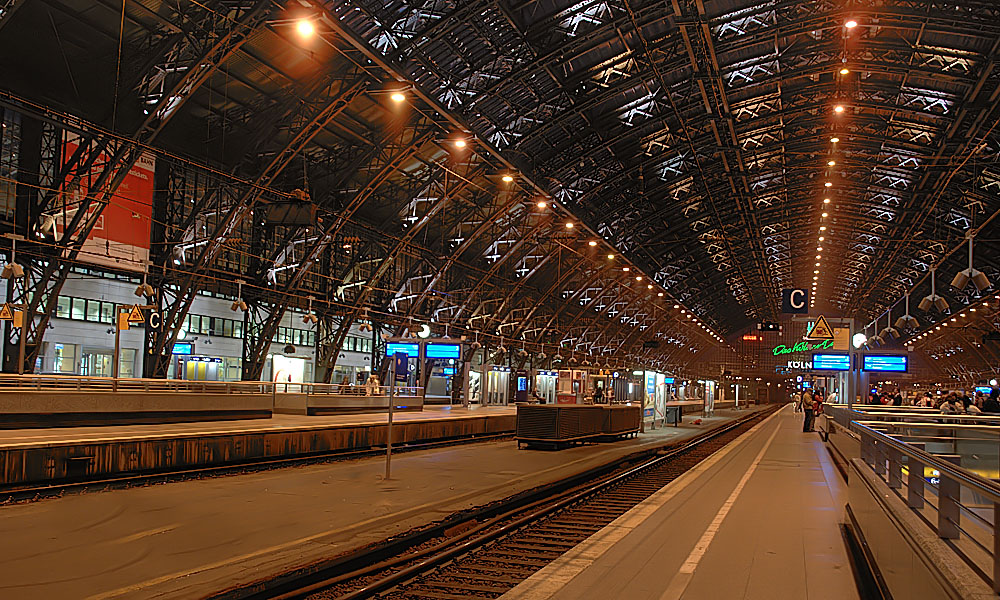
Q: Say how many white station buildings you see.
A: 1